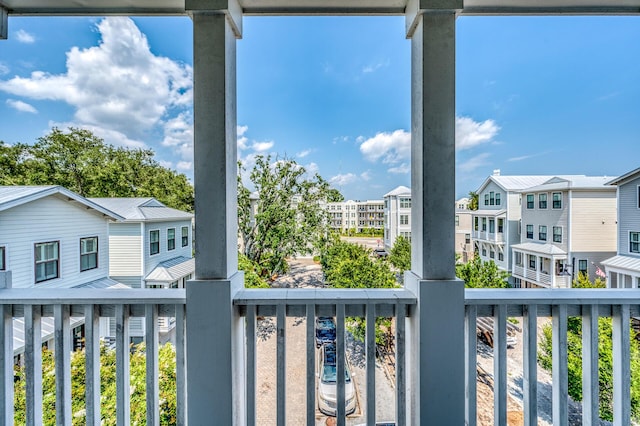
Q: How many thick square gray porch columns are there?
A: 2